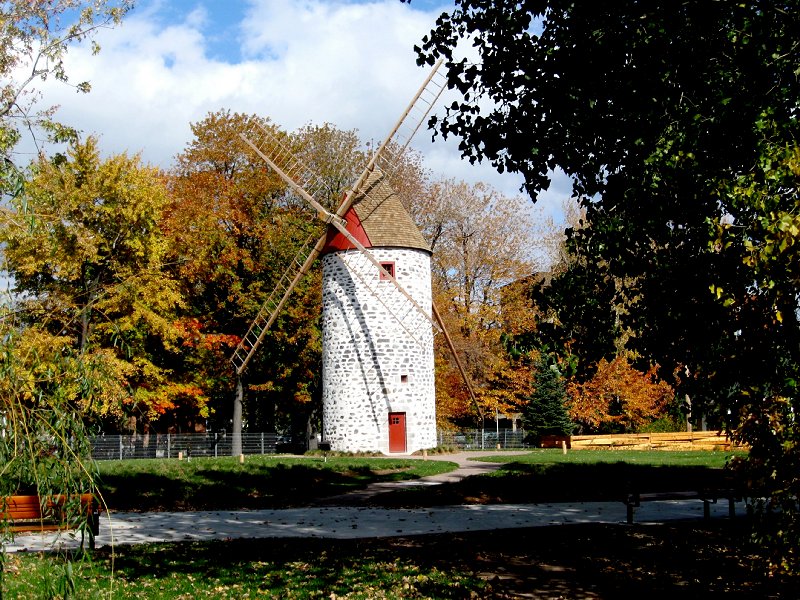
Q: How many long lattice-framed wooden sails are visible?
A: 4